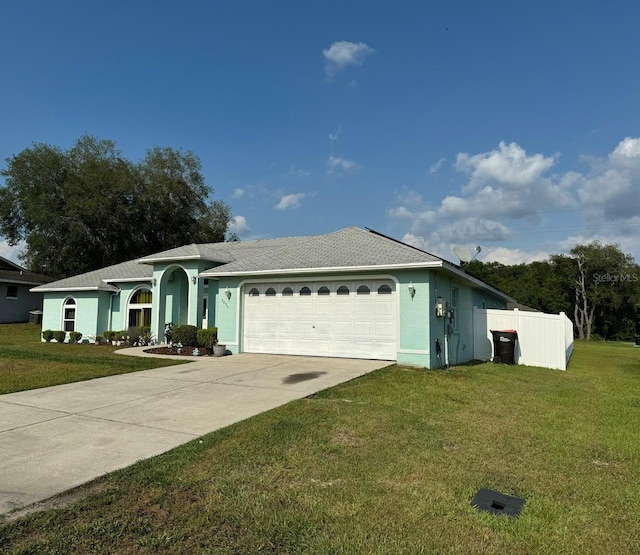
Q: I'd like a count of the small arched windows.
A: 8